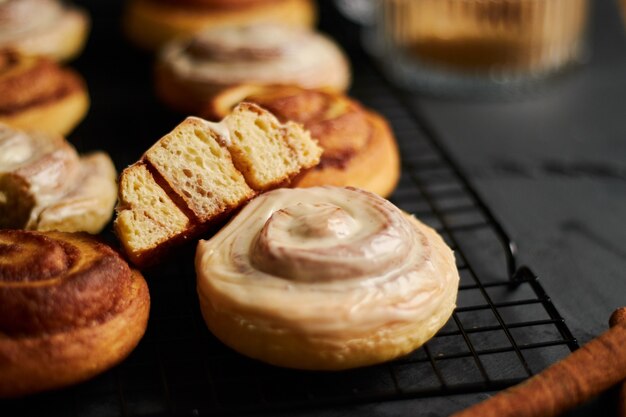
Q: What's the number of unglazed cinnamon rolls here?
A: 4